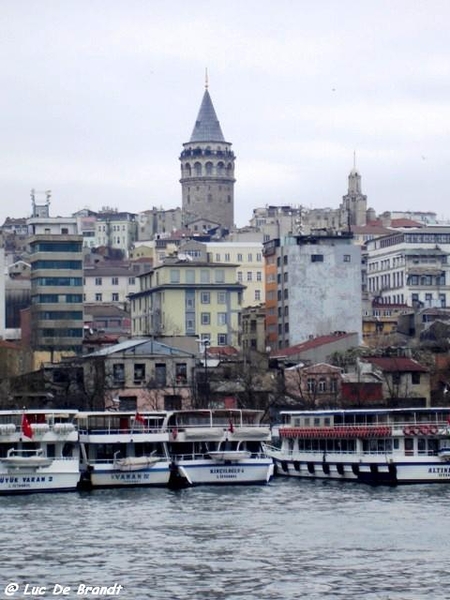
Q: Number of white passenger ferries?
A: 4